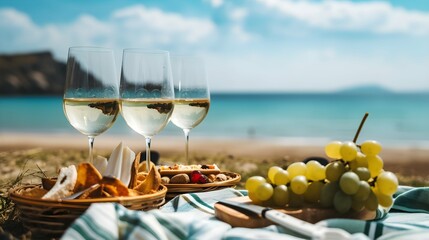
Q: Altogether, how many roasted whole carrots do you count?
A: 0